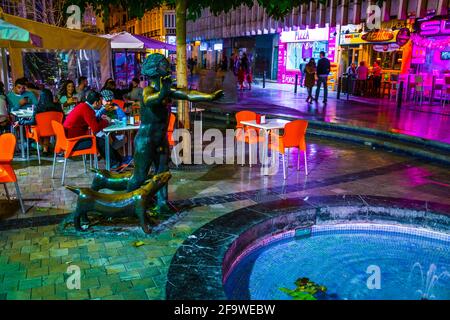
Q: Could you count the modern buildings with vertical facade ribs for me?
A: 1